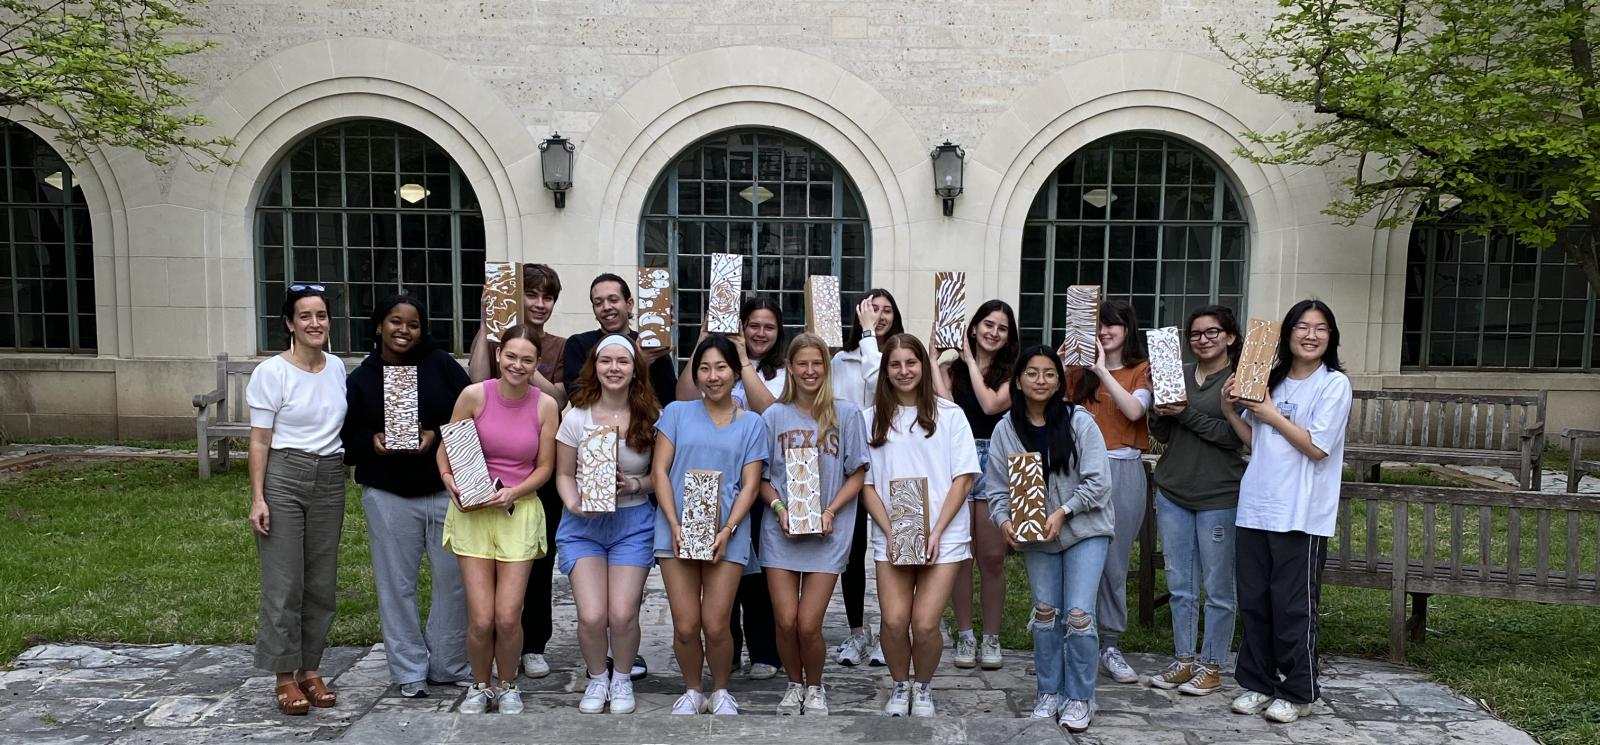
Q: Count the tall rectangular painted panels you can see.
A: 15